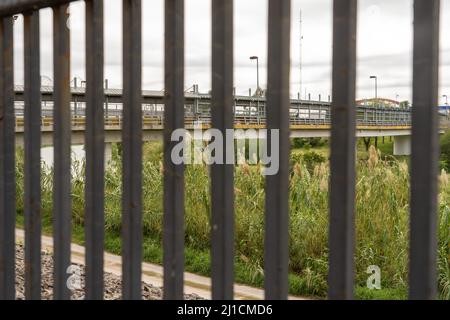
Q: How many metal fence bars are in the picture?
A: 10